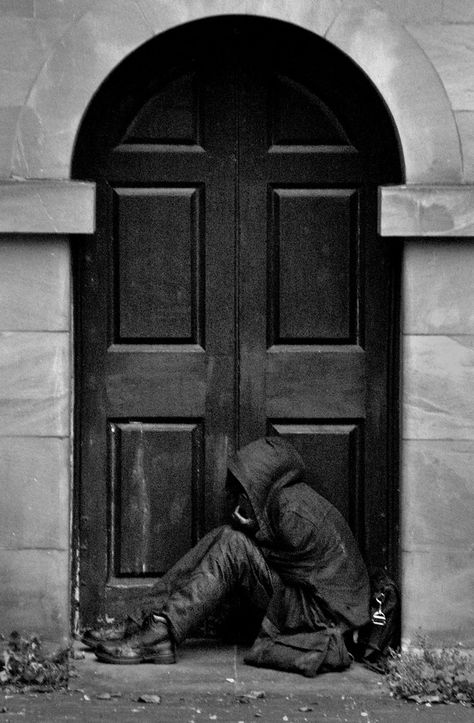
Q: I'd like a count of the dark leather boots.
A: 2